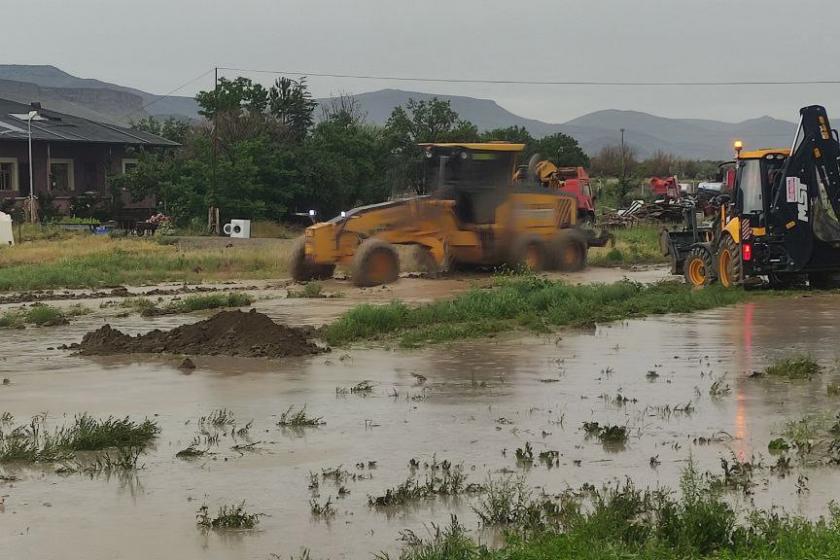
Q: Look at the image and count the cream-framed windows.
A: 3